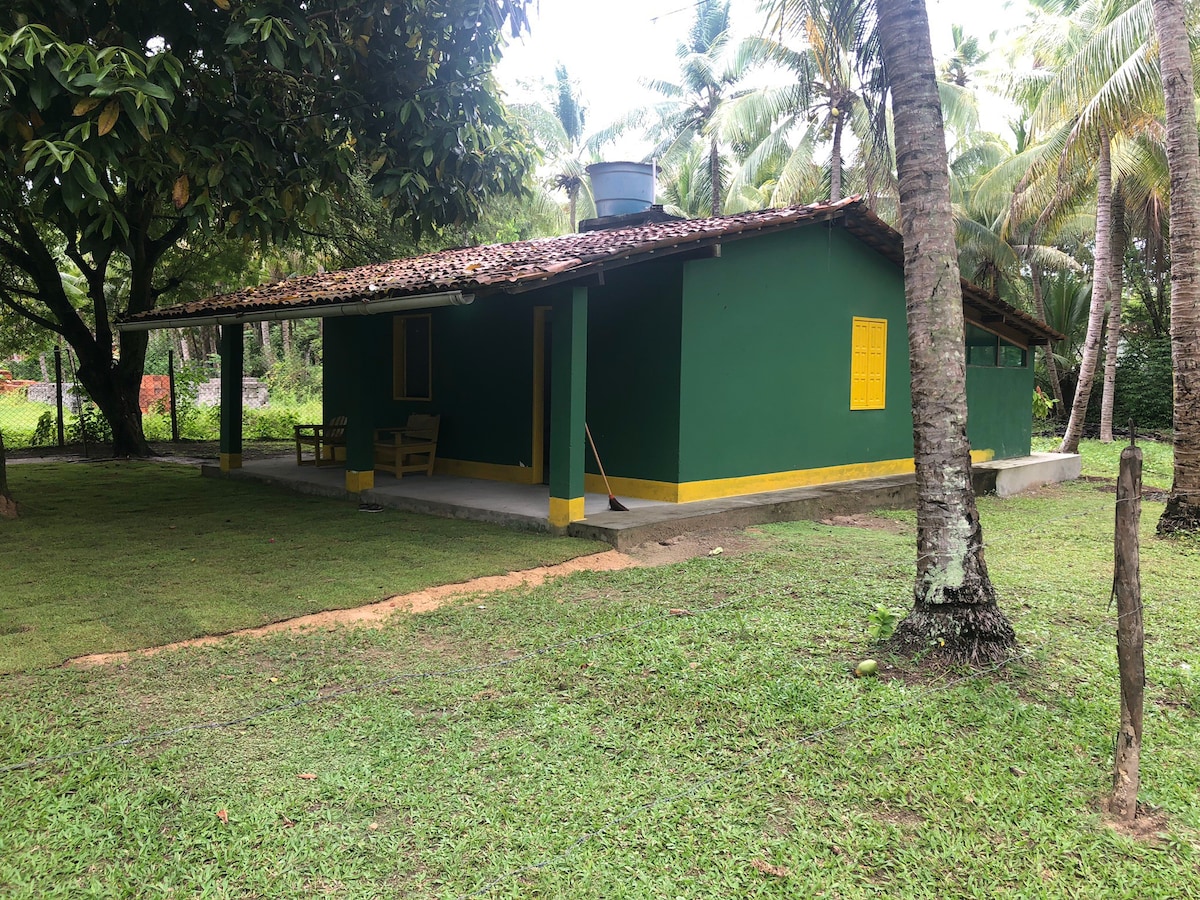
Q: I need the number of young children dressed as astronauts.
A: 0